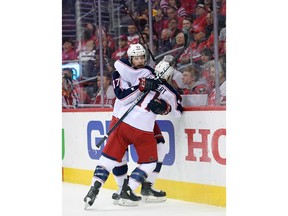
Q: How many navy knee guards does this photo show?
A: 4